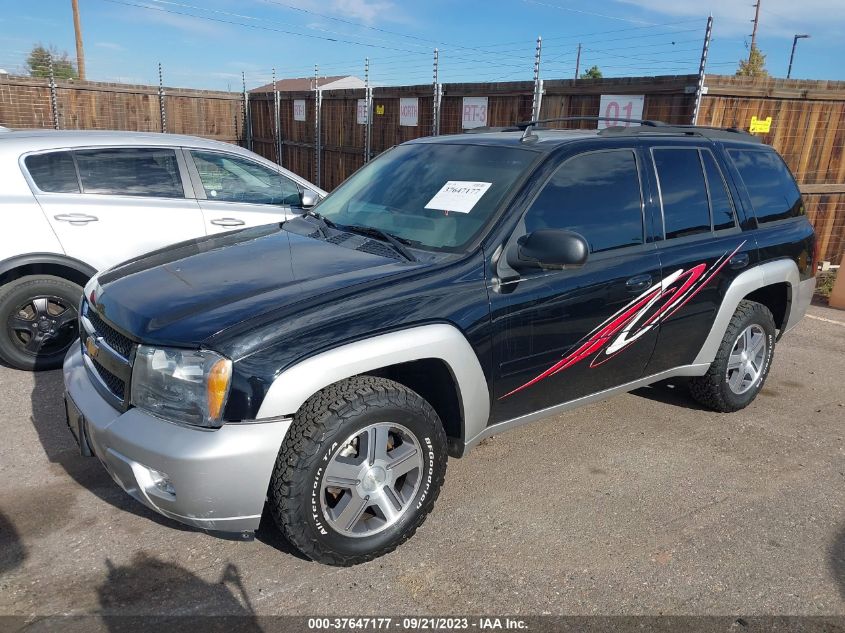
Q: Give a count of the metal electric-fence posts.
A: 9